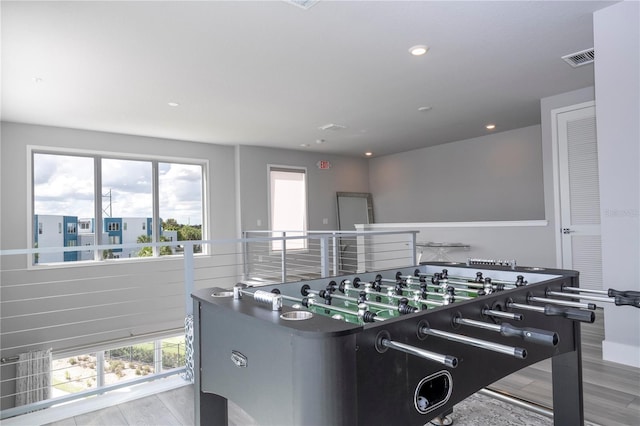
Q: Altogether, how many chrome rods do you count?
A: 8